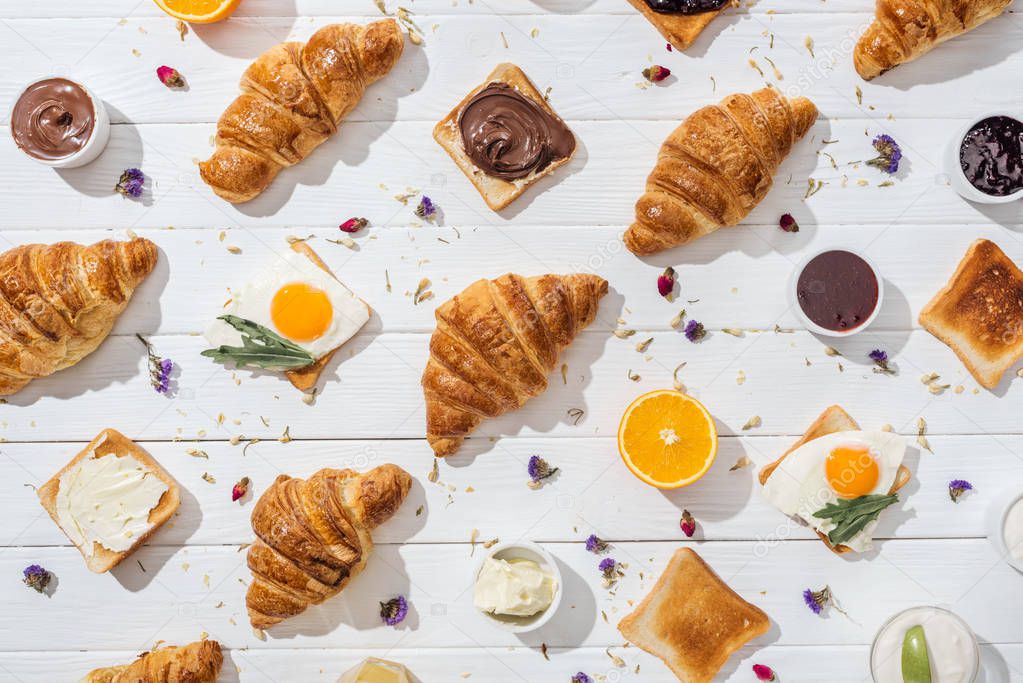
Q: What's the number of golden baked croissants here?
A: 7